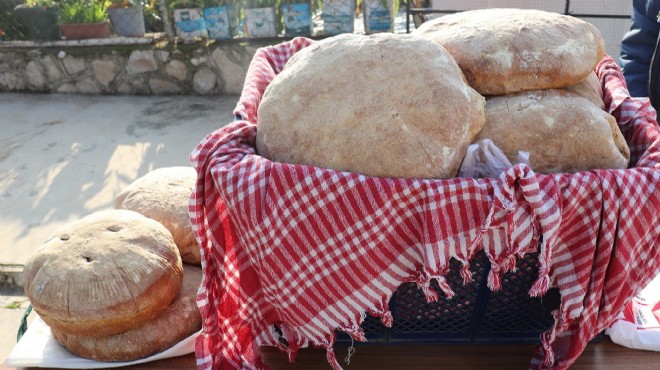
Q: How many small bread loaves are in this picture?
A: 3